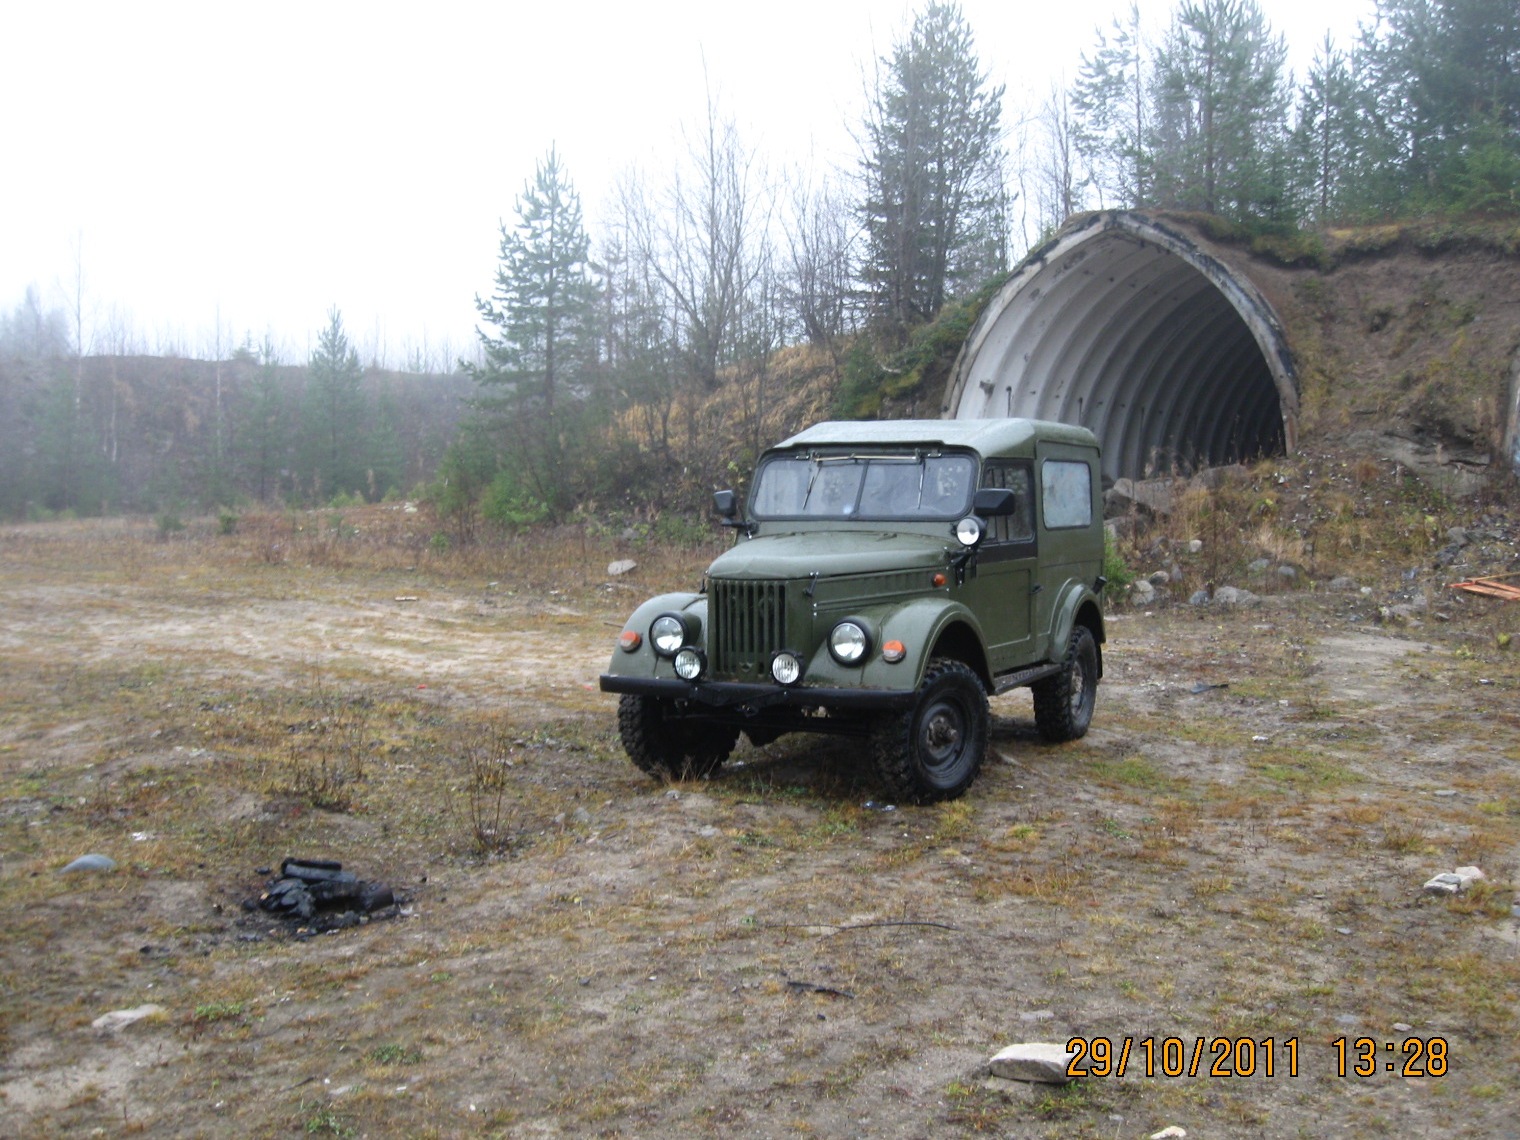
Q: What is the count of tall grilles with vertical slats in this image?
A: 1